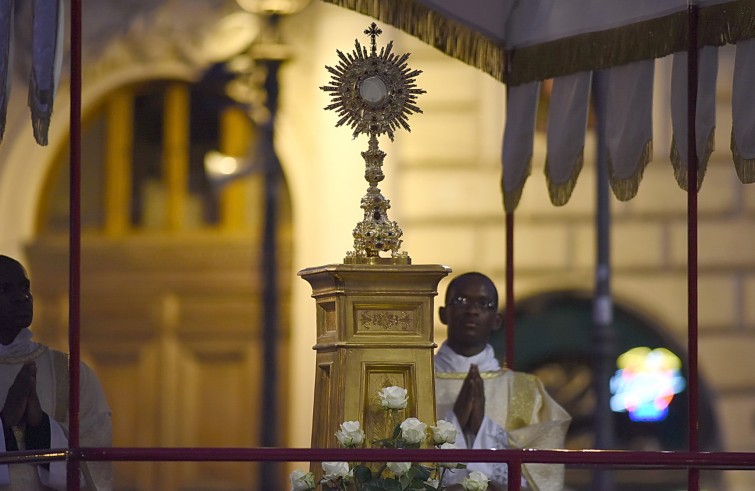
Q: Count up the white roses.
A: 9